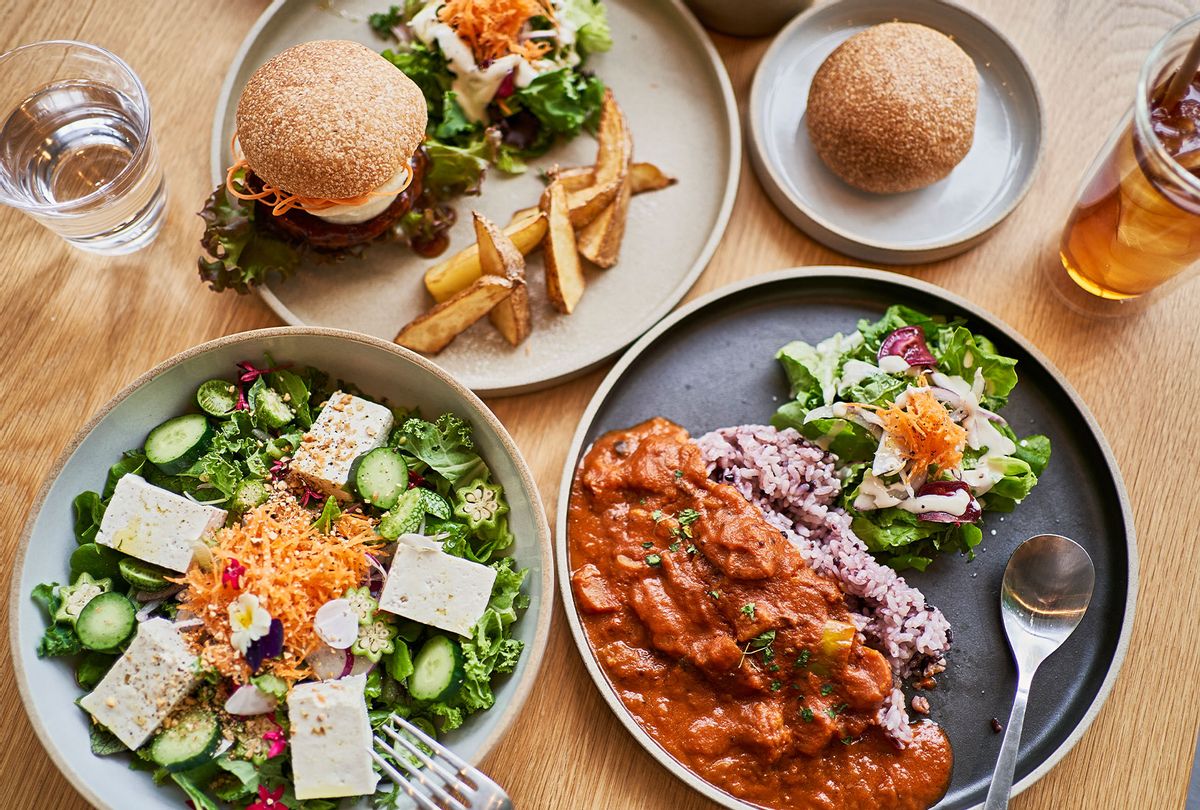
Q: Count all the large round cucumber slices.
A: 5